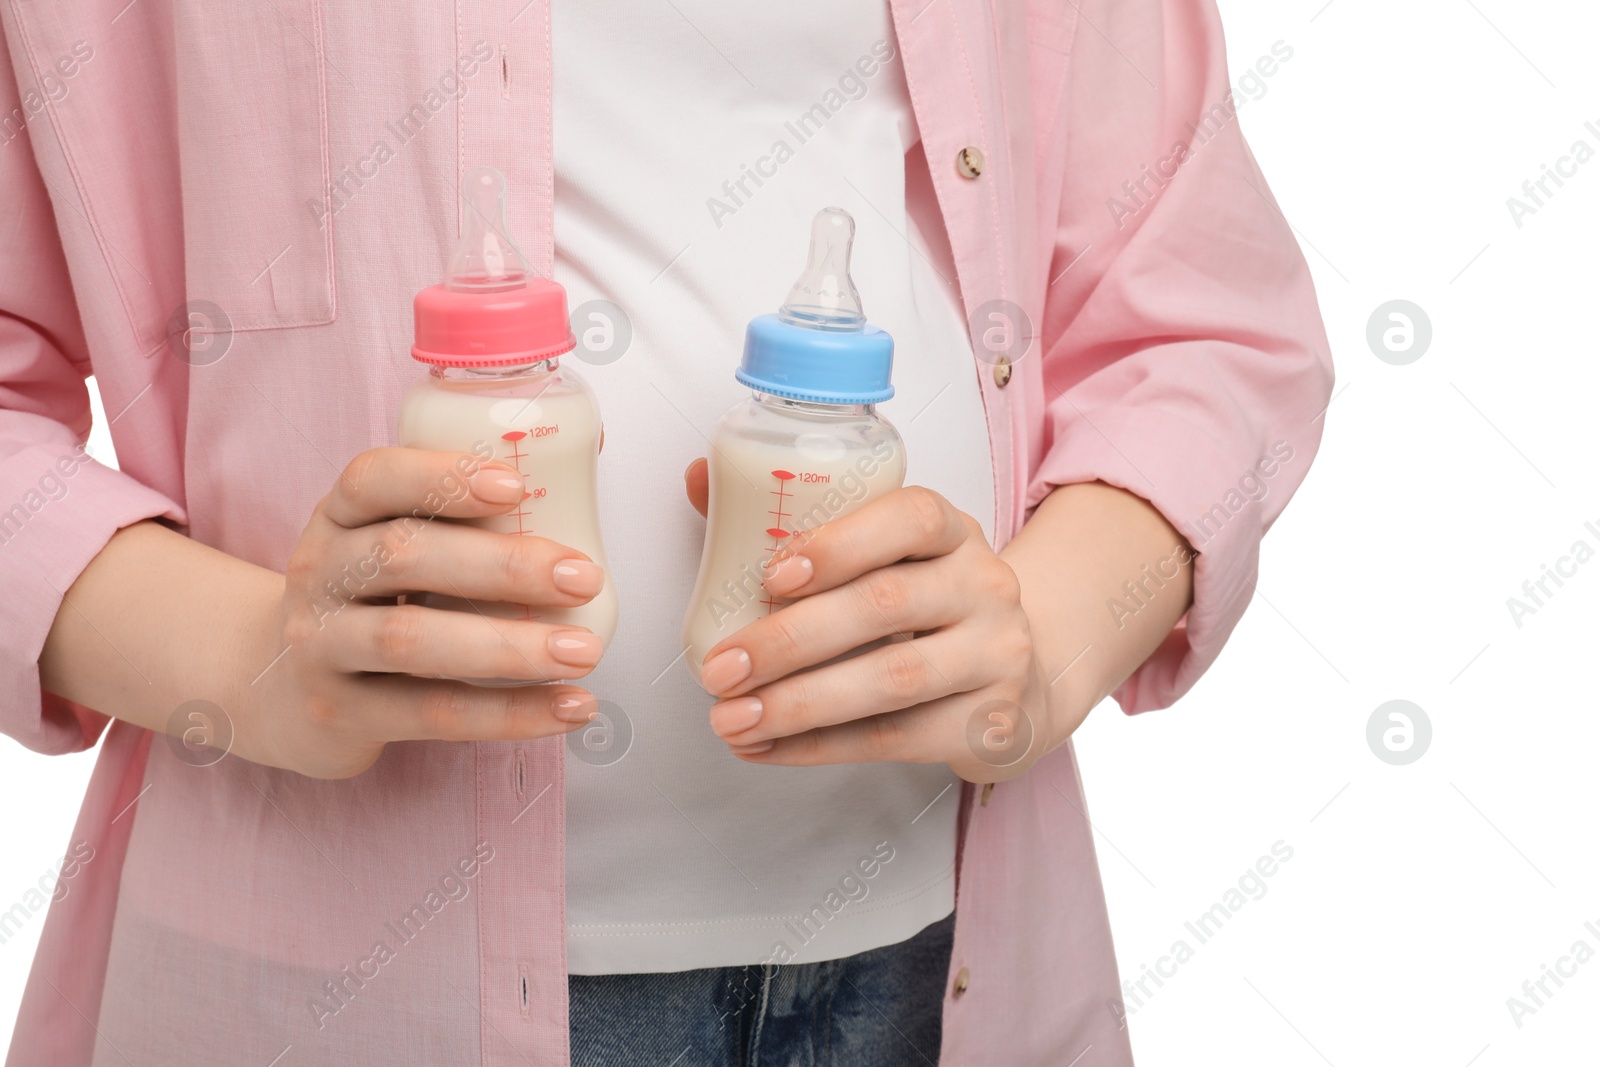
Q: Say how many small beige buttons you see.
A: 4